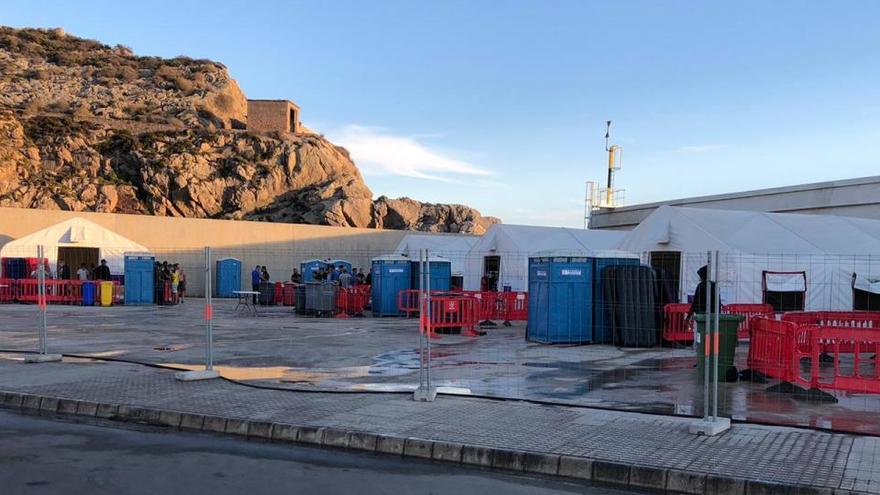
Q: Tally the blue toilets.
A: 8